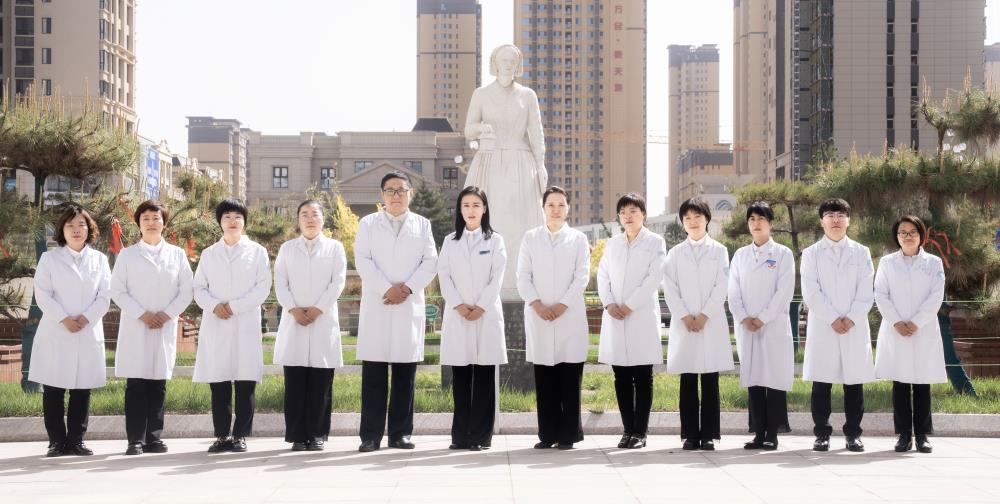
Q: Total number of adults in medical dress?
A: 12